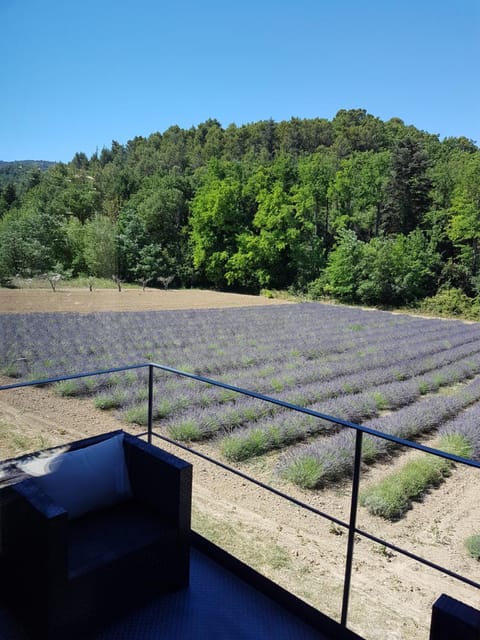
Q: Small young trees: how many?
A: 5